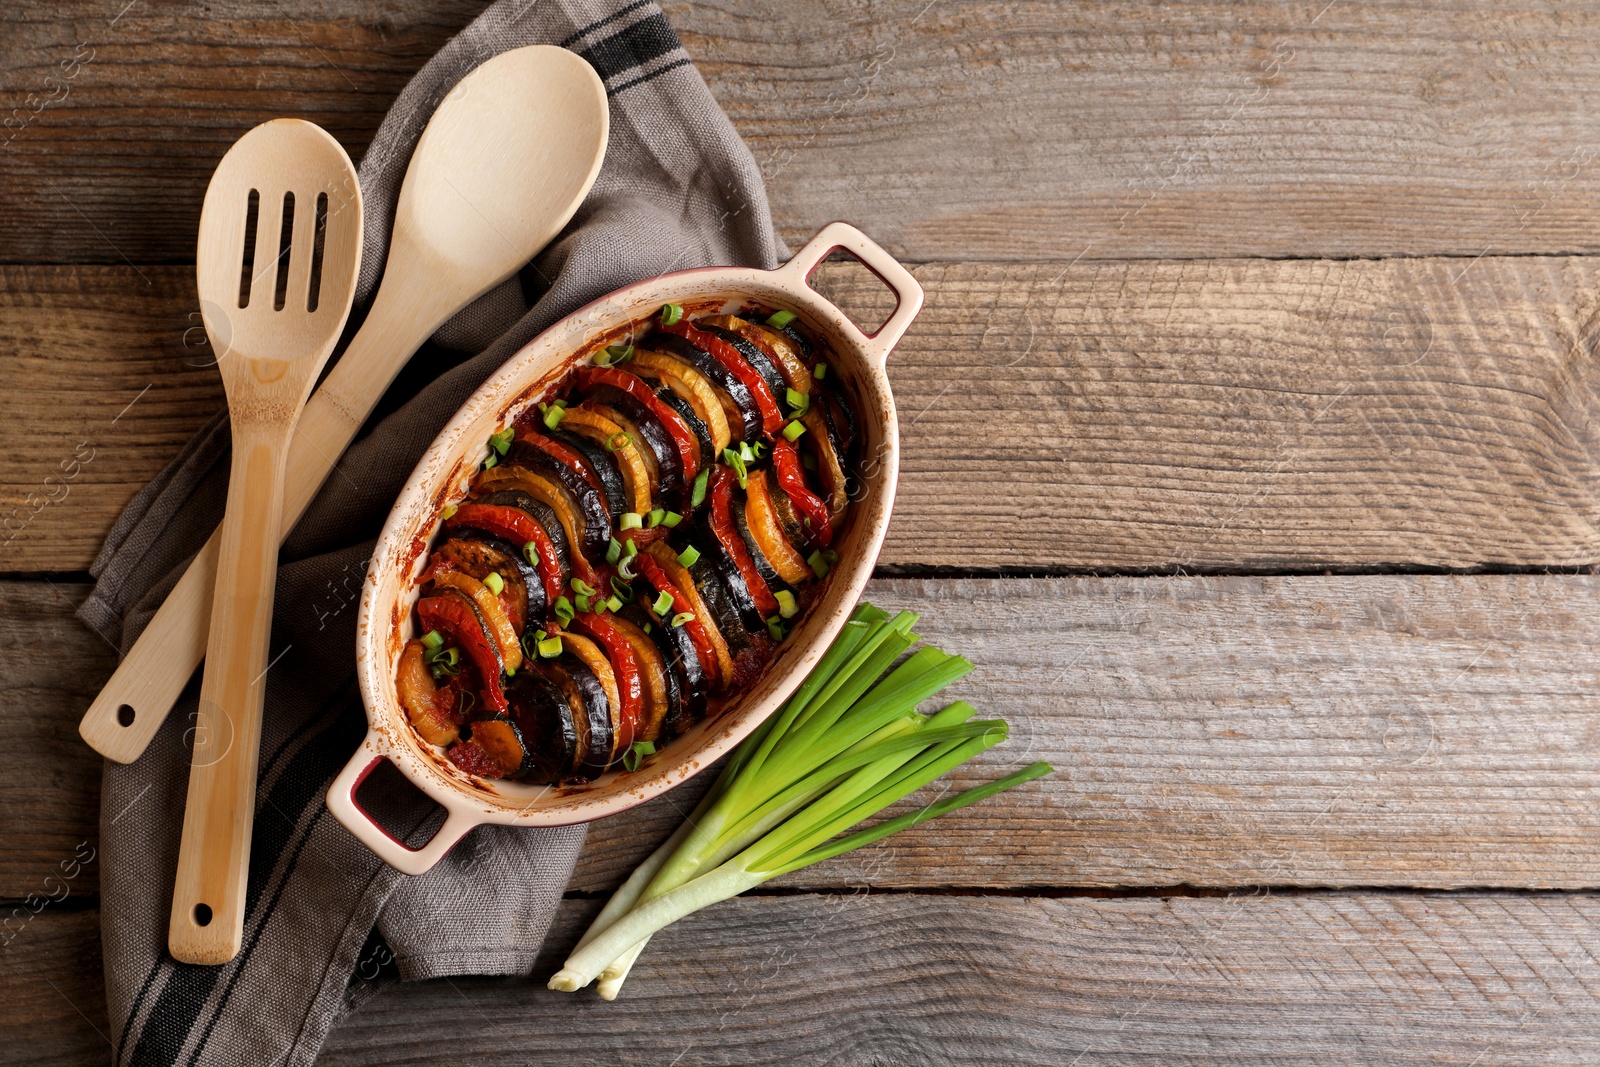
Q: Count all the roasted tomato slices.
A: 9